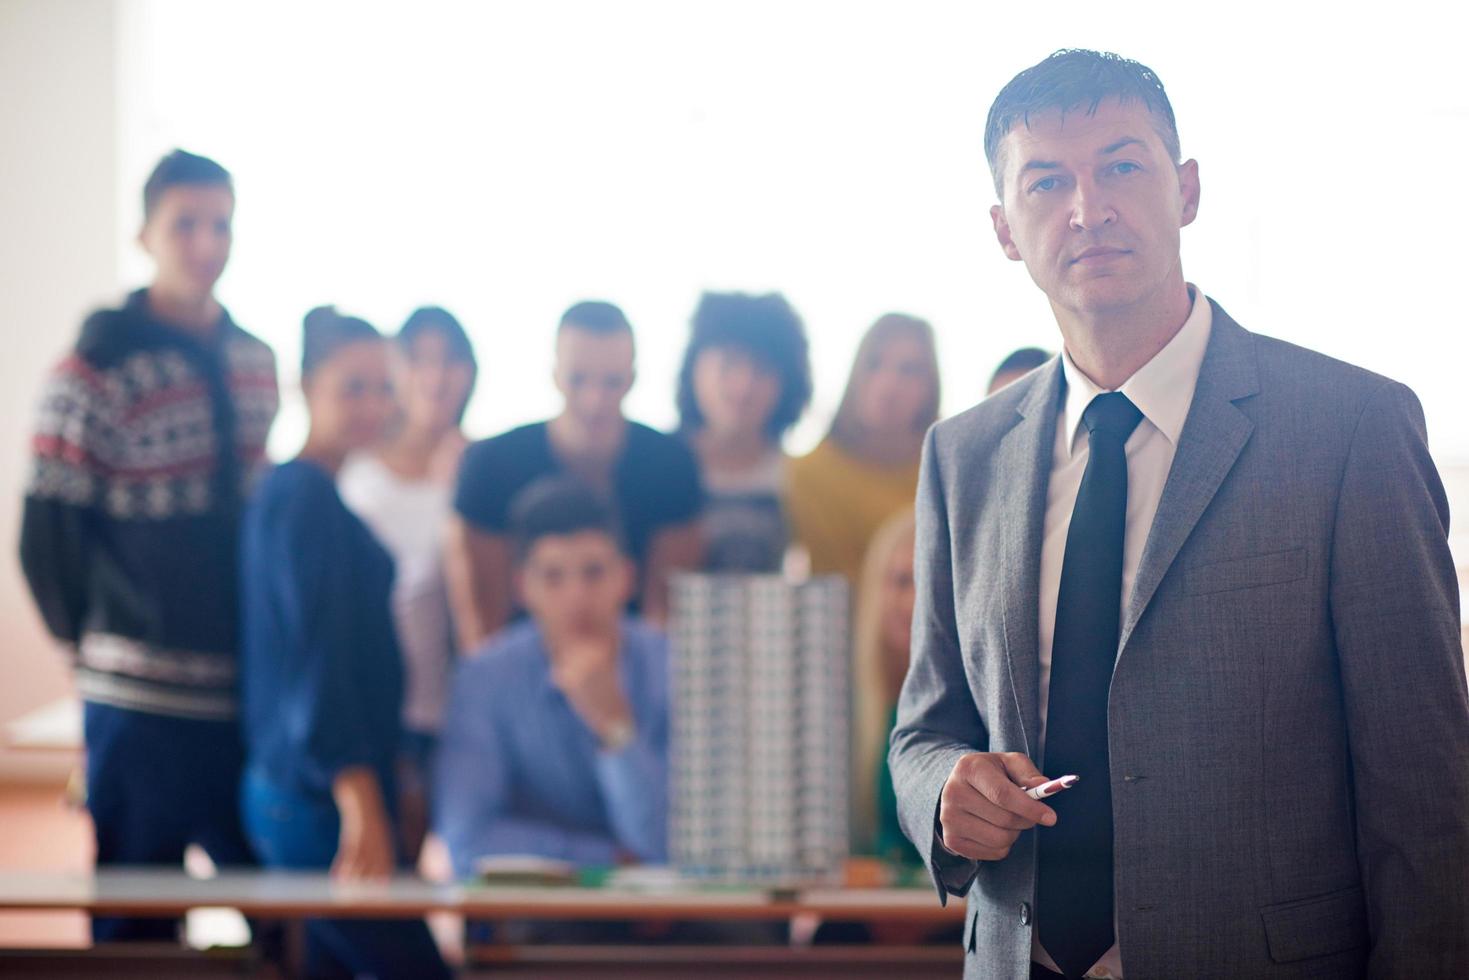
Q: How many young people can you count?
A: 9